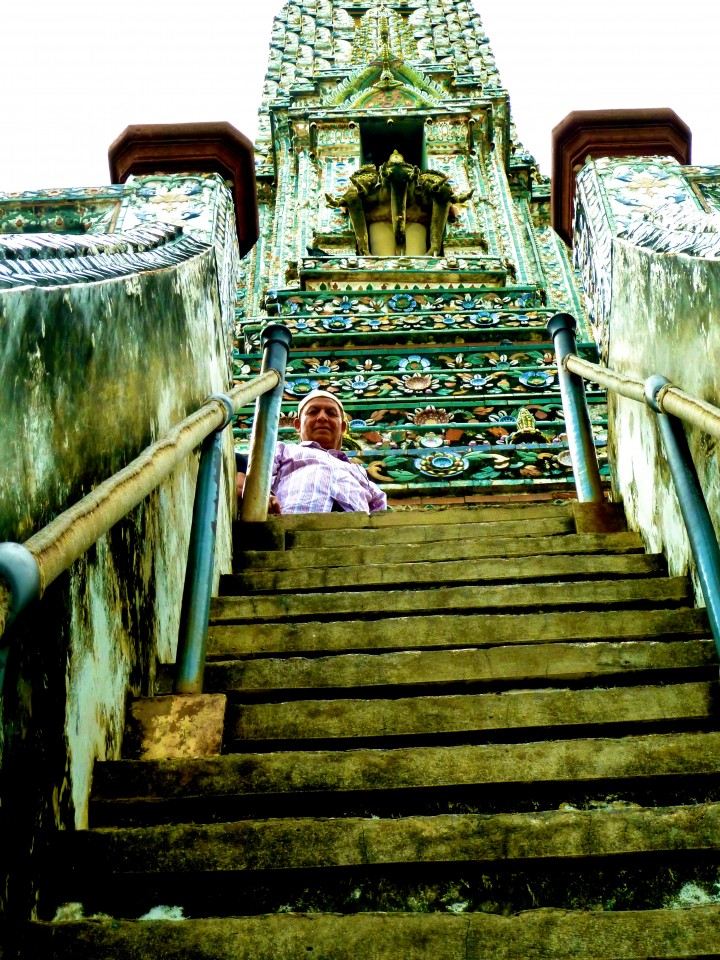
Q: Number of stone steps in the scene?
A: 11